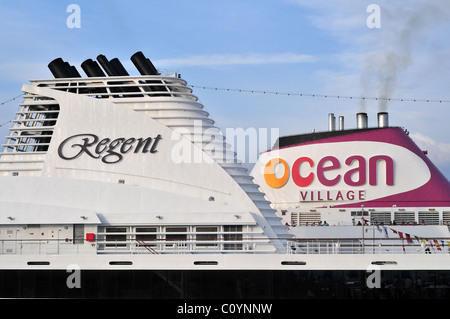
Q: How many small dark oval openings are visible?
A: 5